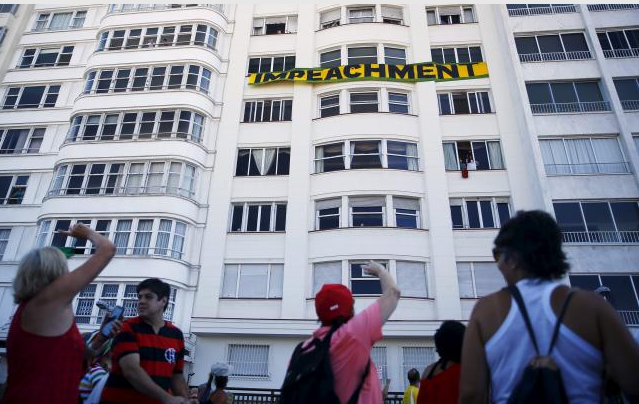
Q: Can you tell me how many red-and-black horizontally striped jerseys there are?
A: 1